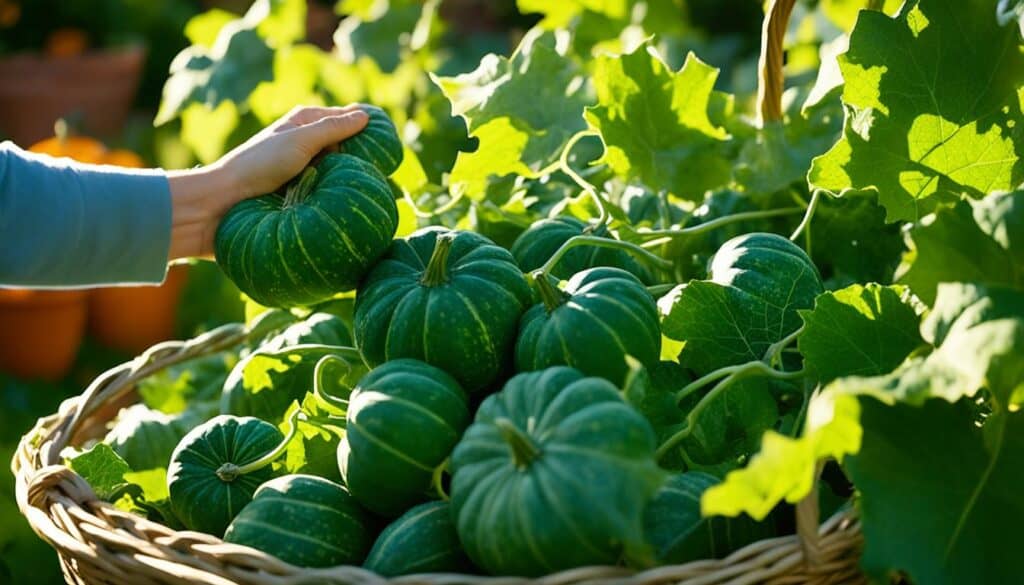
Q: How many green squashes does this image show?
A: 14